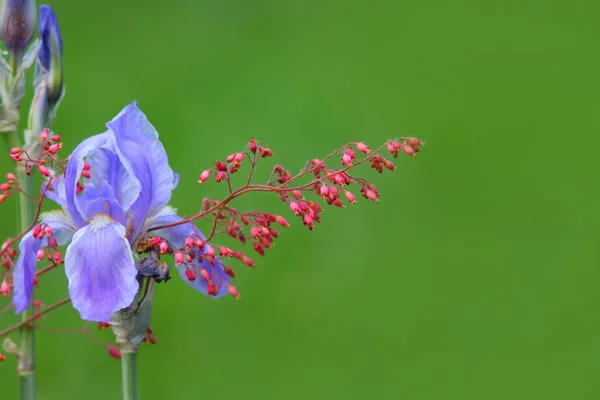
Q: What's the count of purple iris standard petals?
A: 3